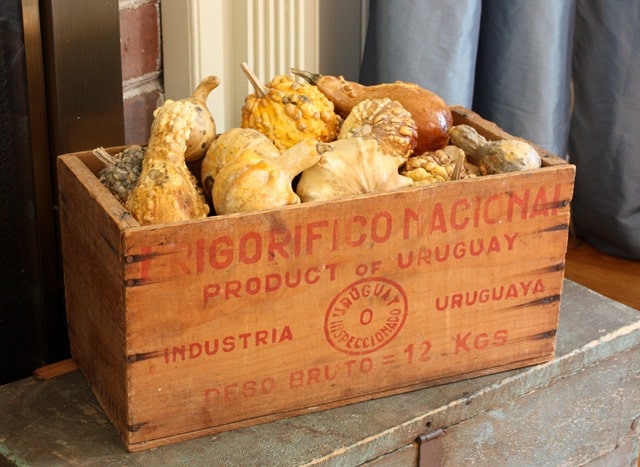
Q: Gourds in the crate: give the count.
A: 11